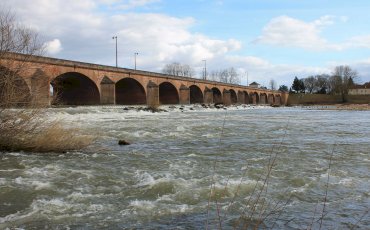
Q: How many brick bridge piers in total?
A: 11